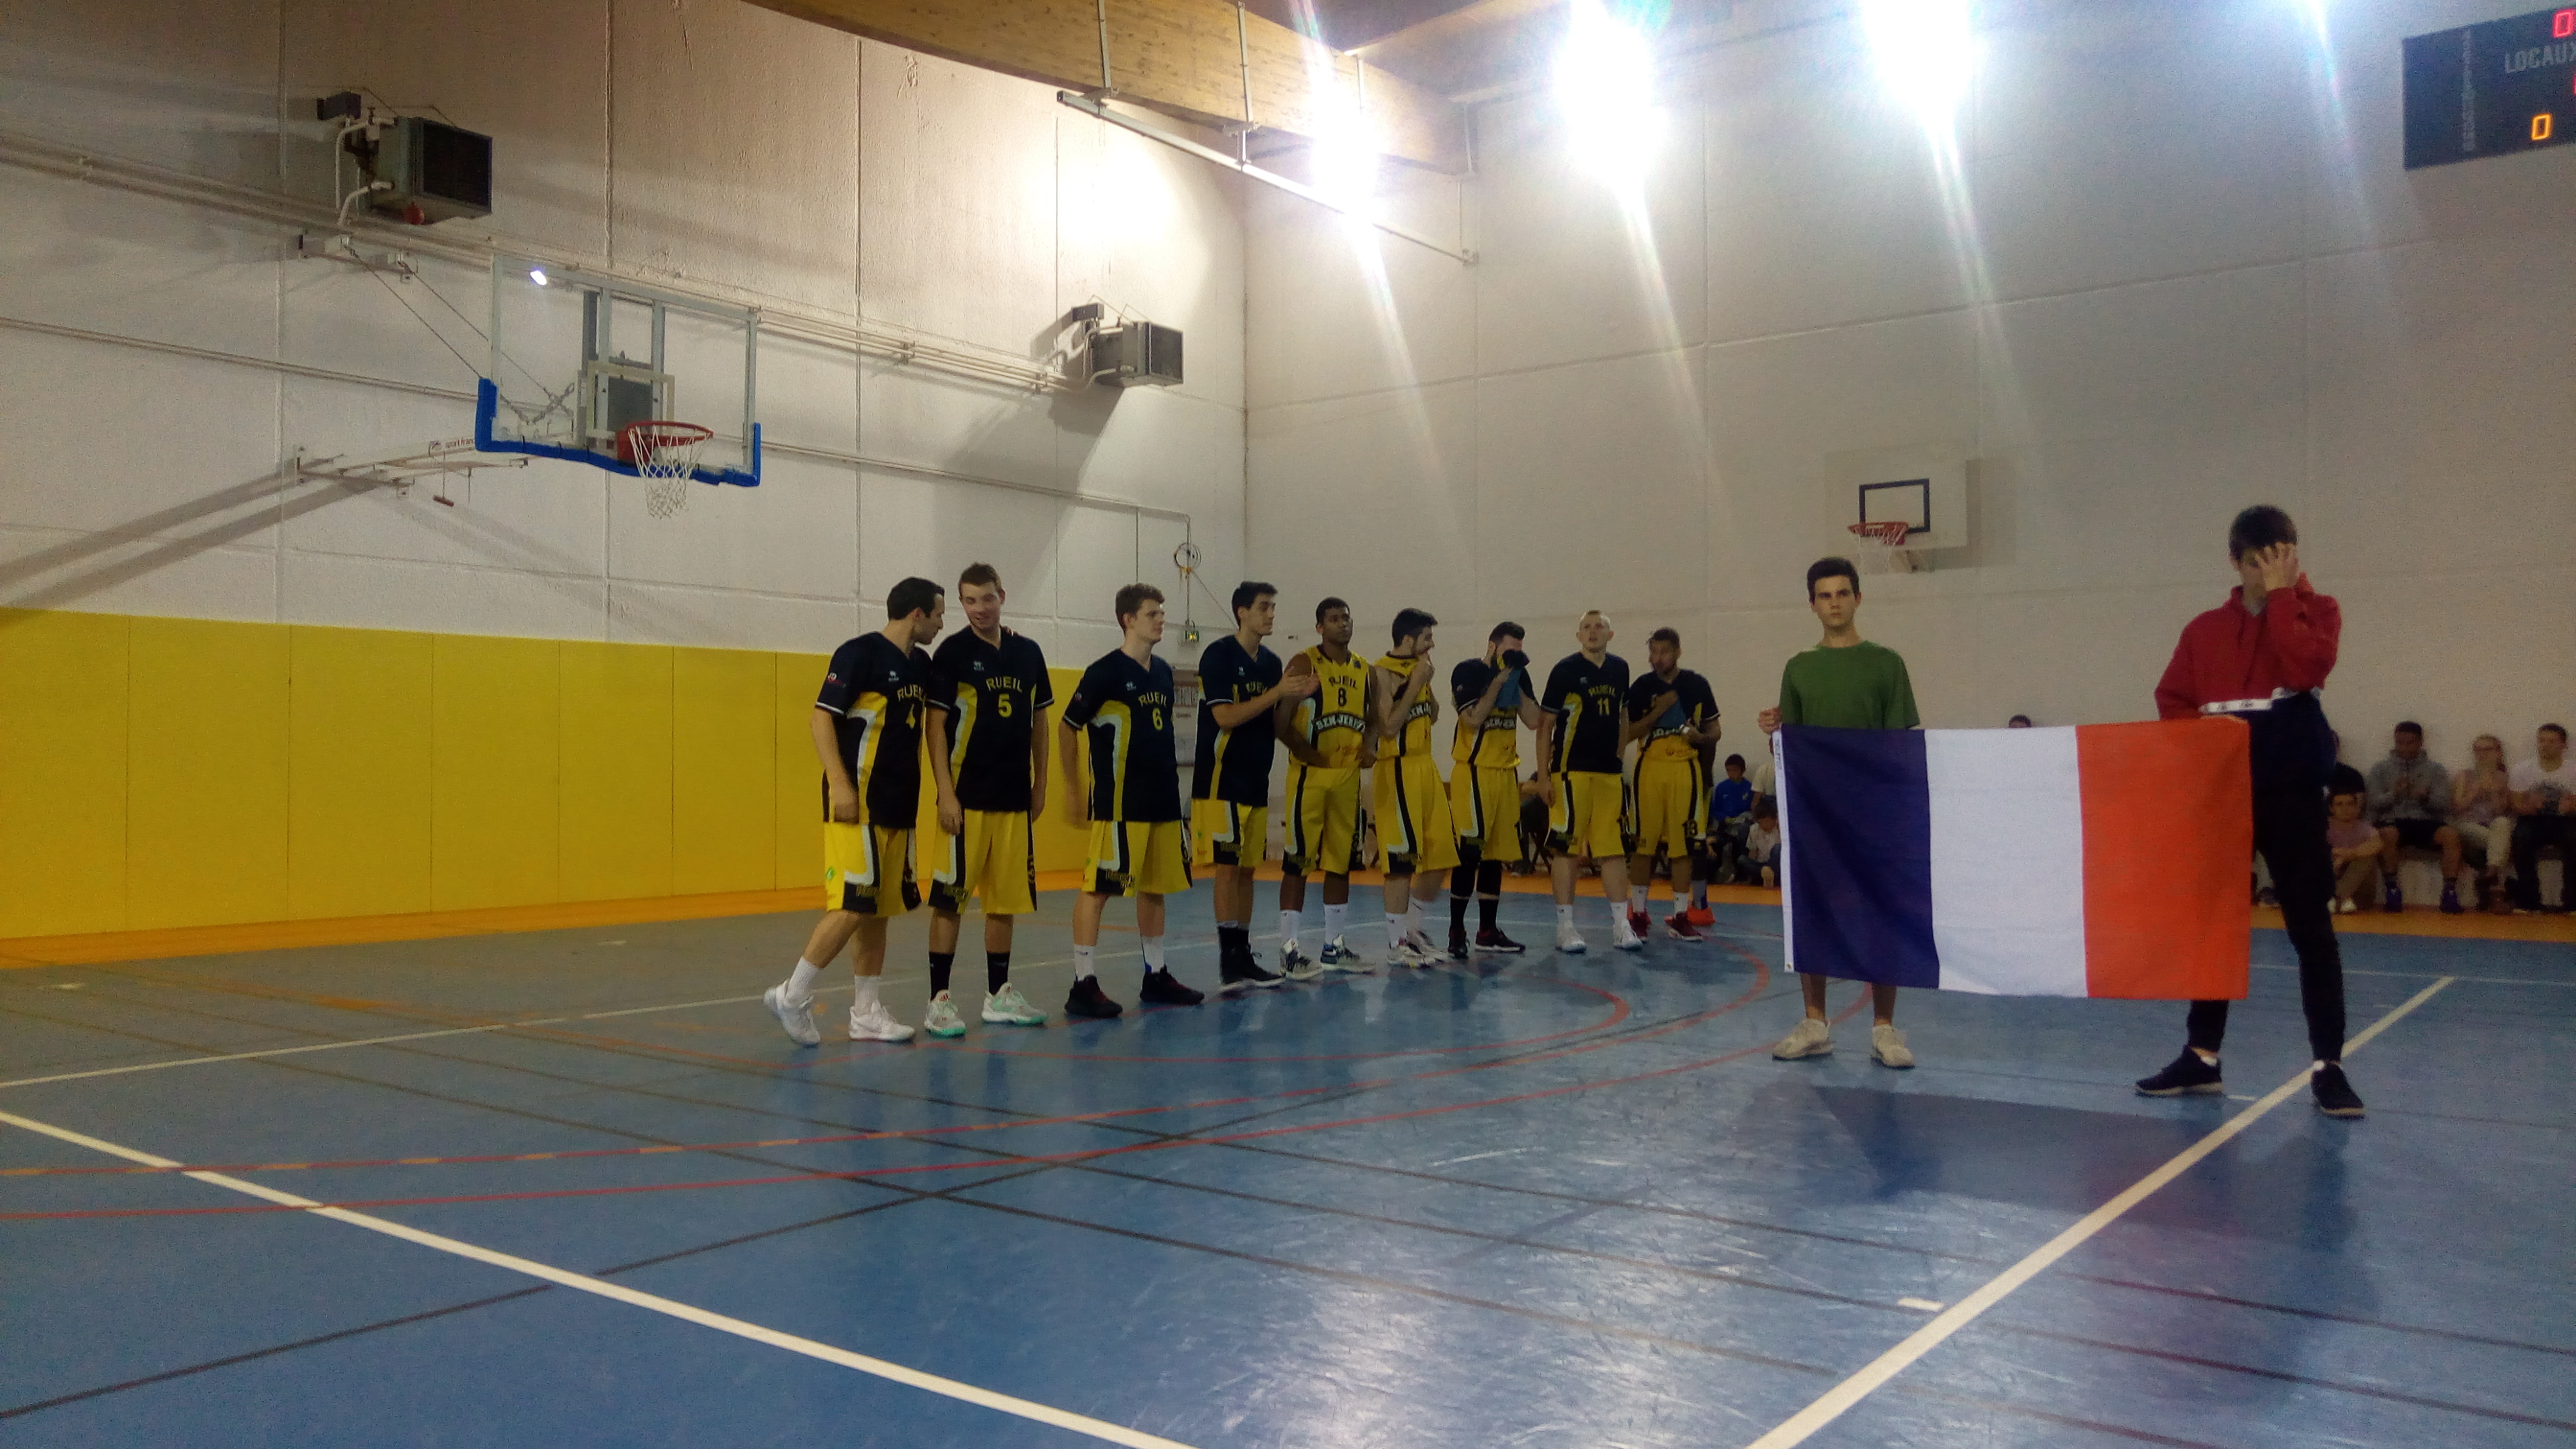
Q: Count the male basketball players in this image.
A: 9